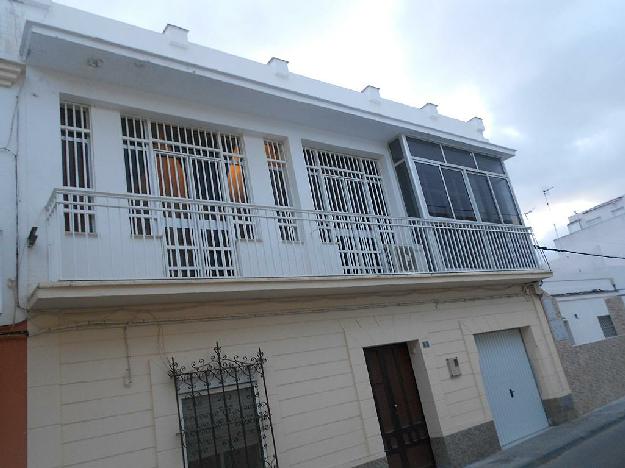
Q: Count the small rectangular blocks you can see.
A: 5